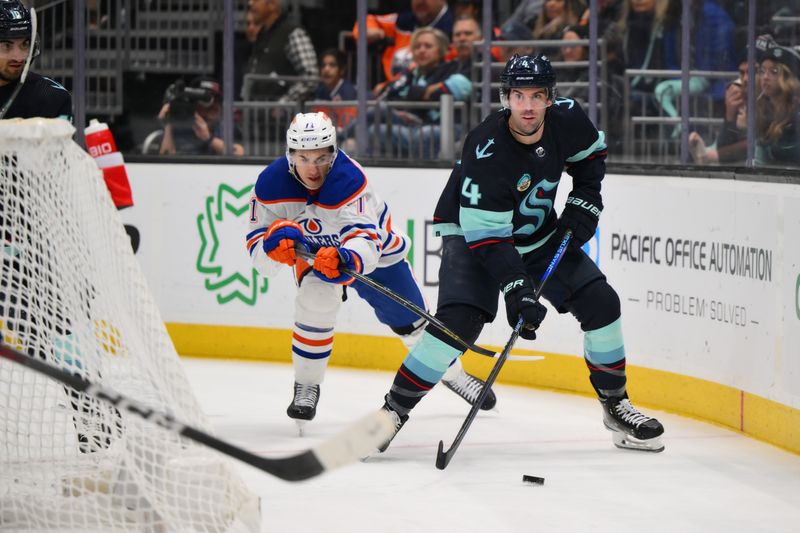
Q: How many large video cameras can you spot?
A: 1